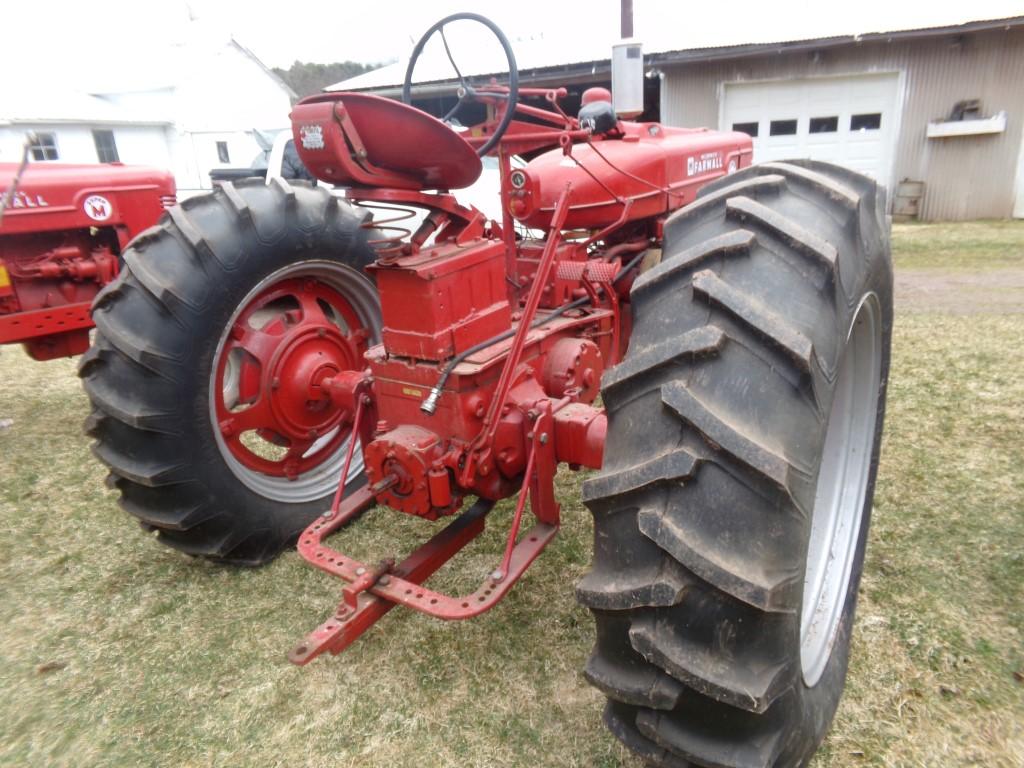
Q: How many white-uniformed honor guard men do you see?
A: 0